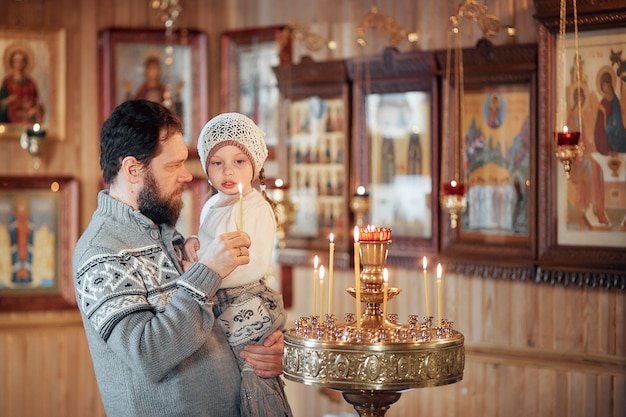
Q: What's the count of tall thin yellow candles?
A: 8